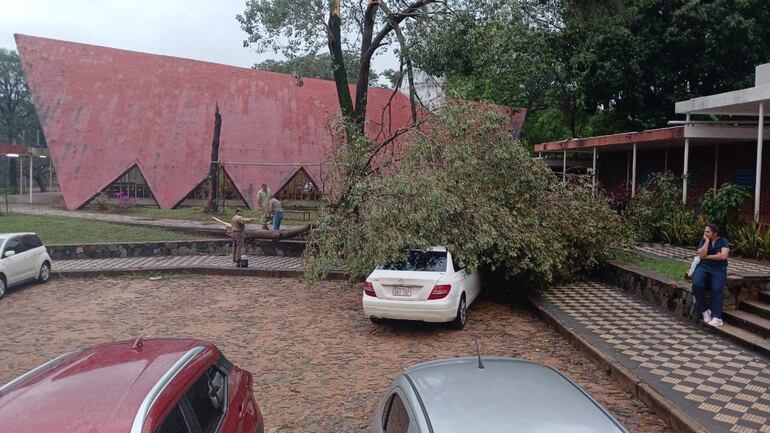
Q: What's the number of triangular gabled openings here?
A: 3